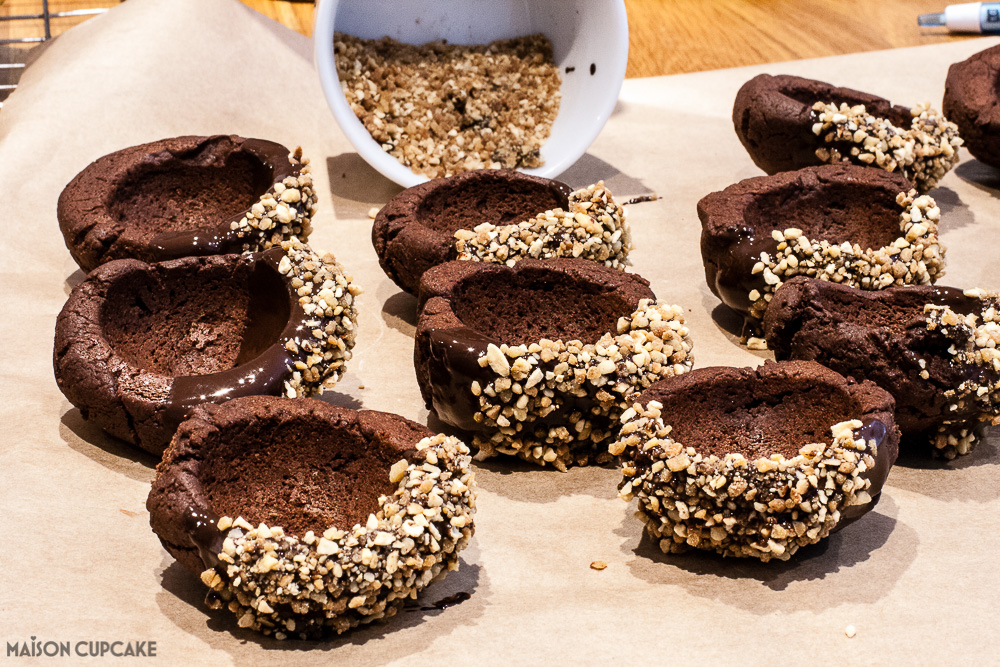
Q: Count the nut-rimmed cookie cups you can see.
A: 9